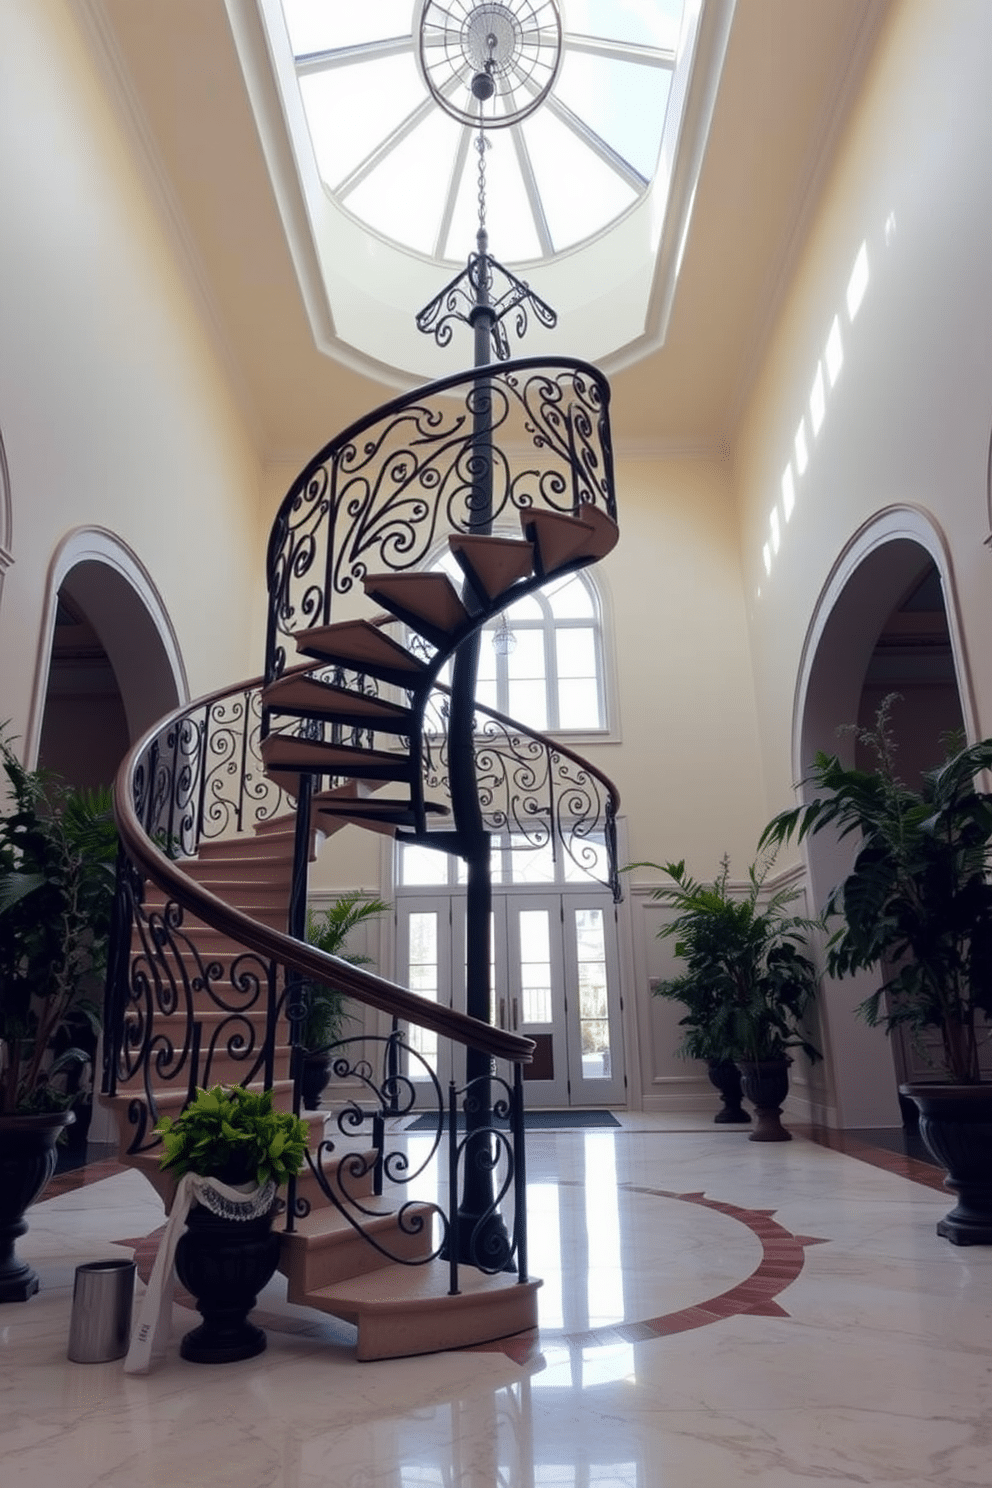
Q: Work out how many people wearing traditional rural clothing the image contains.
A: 0